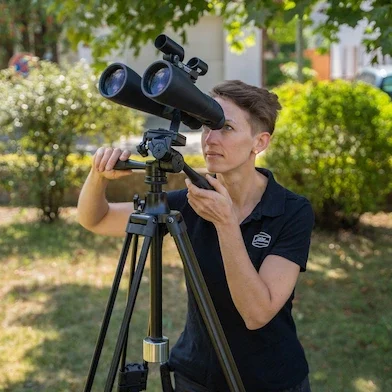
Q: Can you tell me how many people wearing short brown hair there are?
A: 1